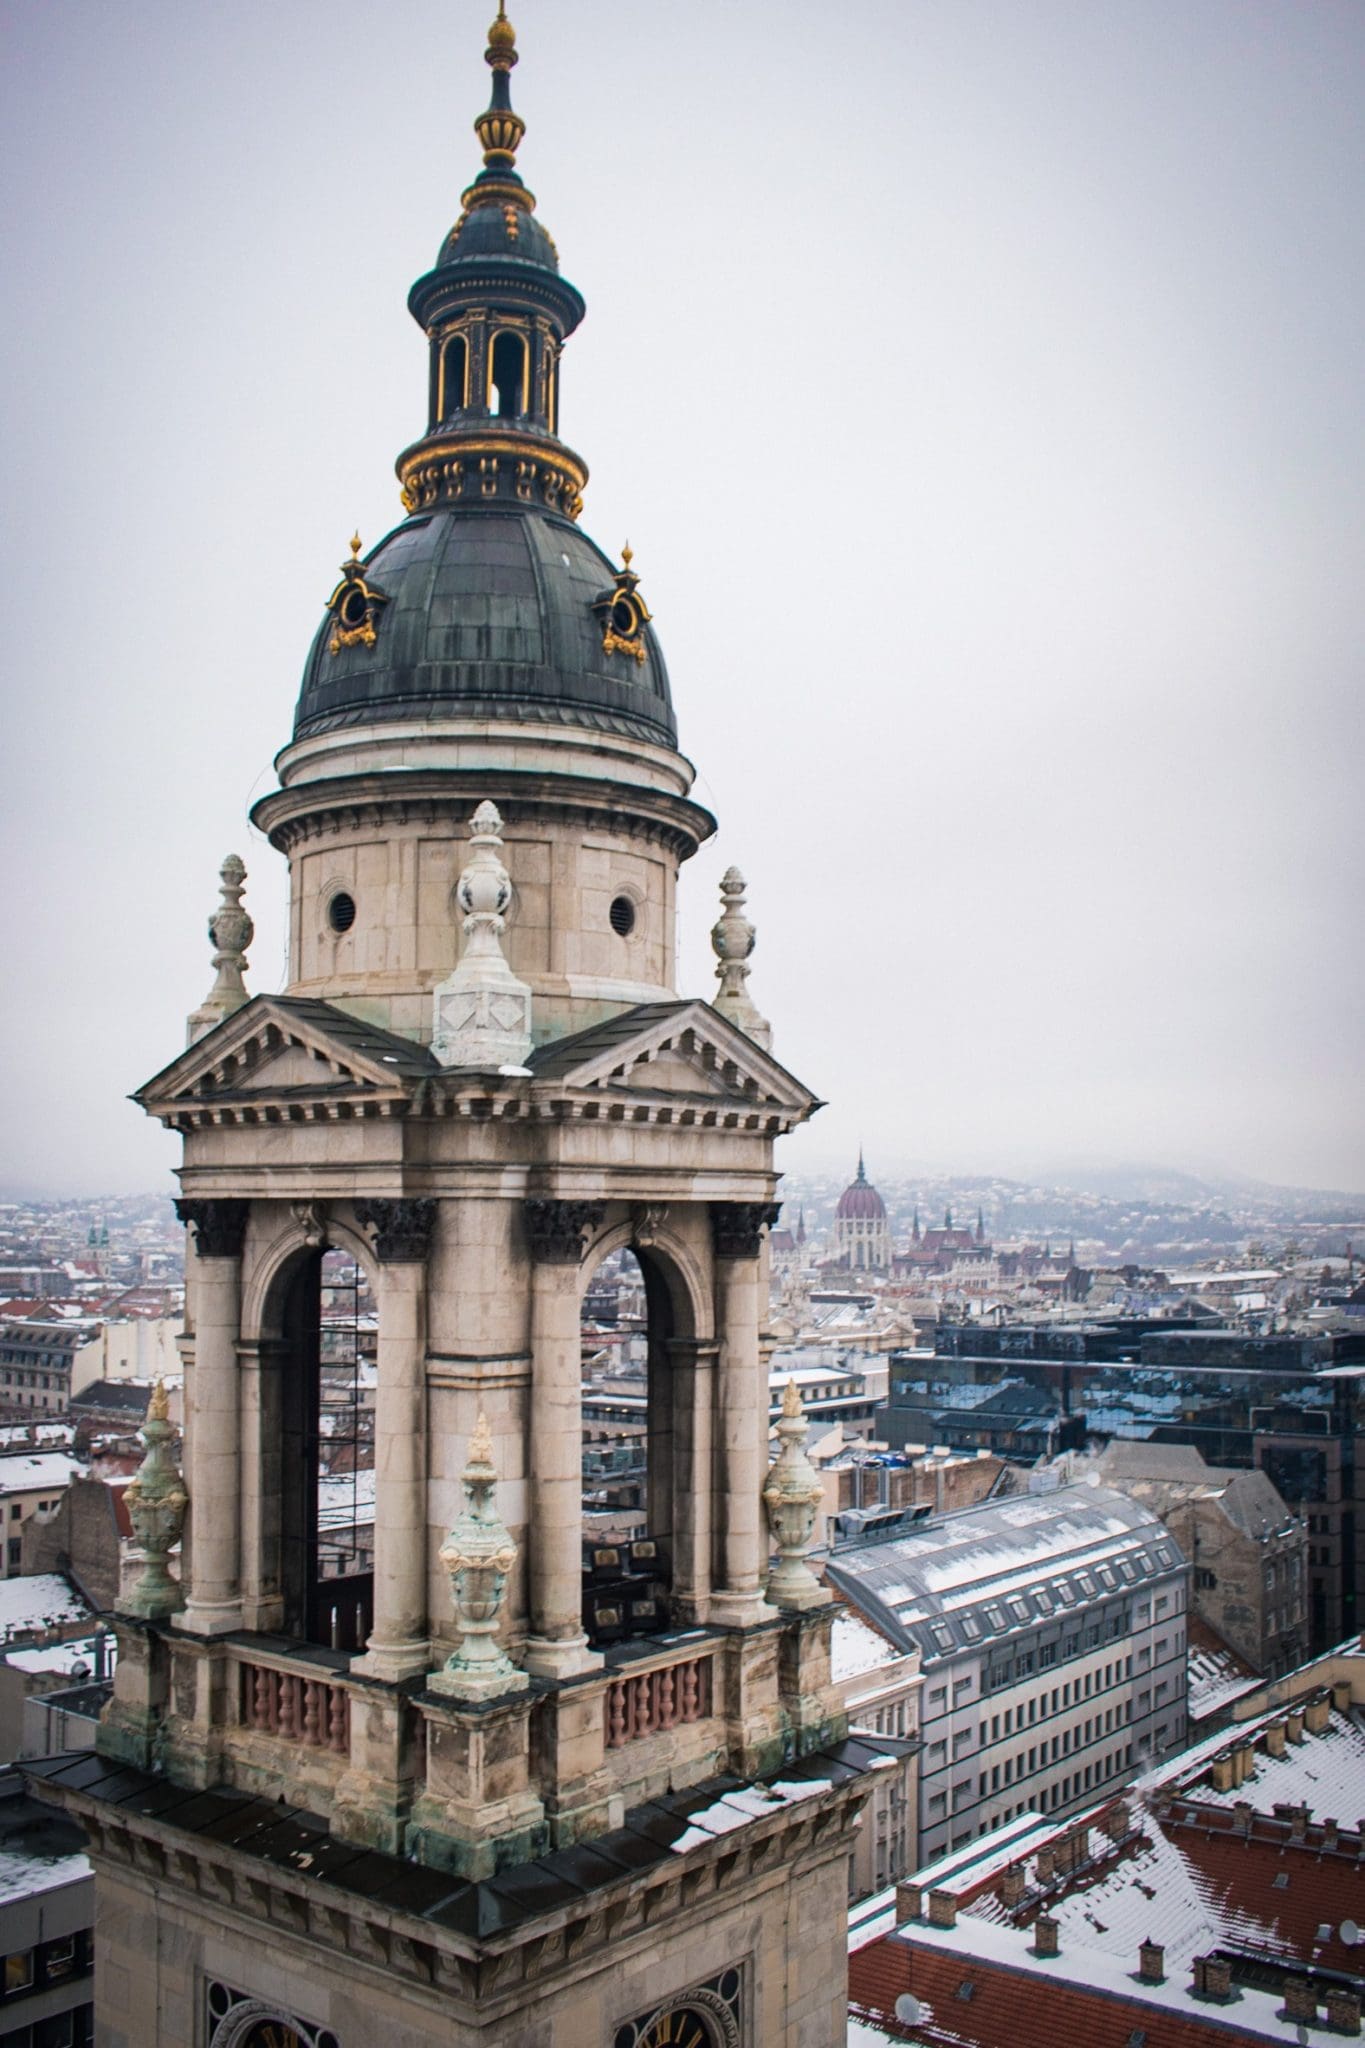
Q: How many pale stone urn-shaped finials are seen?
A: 6